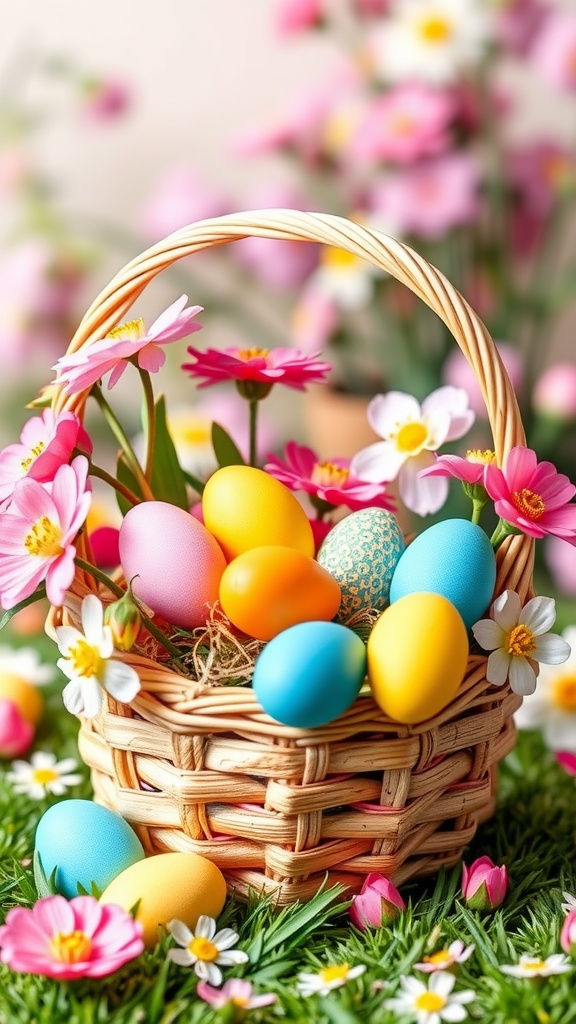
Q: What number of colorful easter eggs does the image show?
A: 9